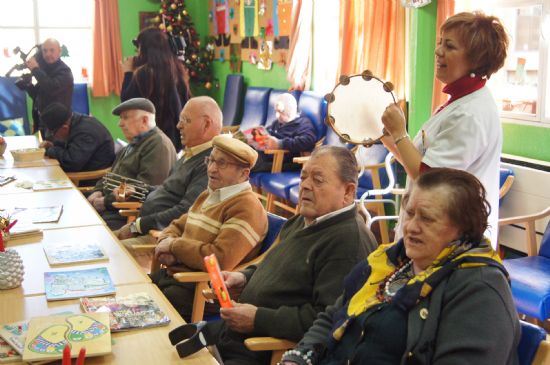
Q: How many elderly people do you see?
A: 7